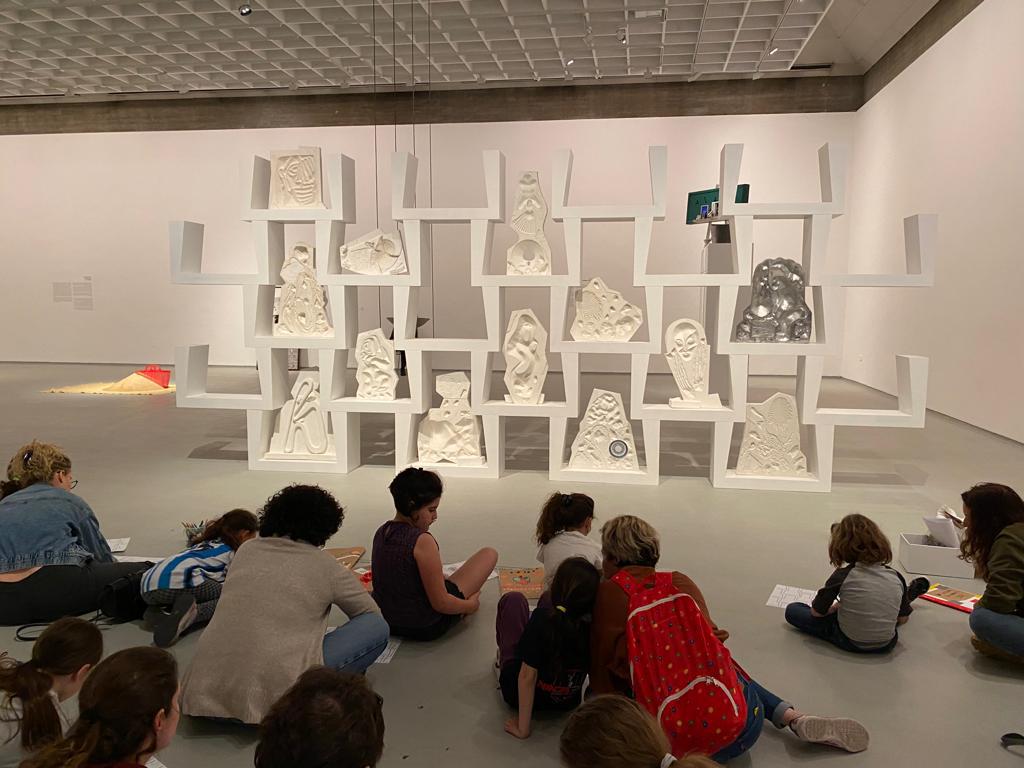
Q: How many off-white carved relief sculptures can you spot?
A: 12